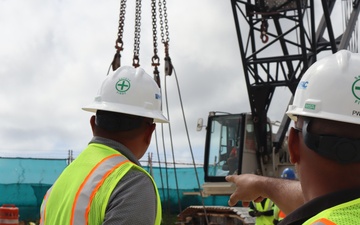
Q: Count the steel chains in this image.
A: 4